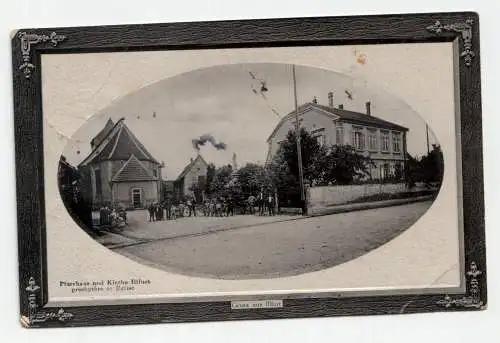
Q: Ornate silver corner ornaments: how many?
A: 4